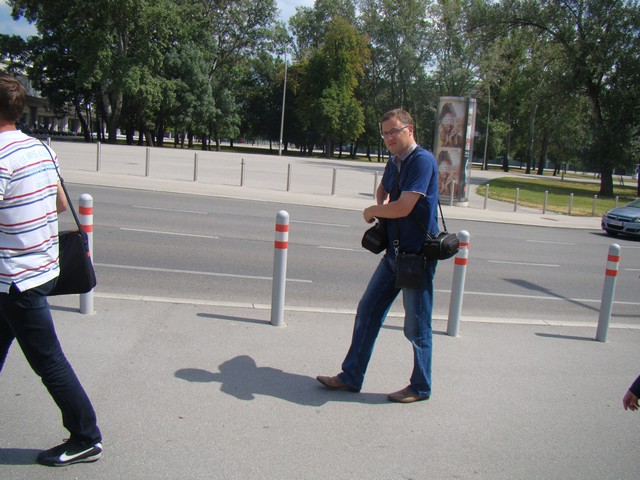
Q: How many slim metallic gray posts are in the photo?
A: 15